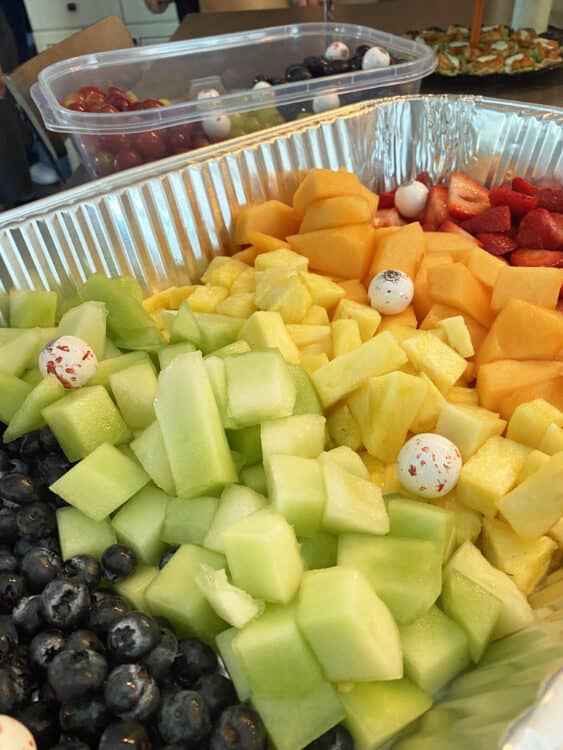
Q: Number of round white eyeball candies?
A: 11